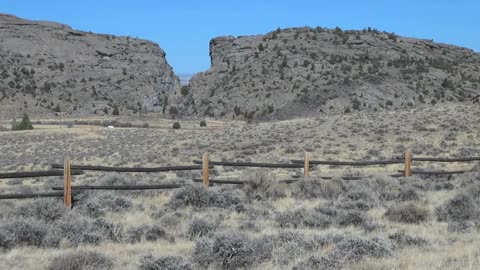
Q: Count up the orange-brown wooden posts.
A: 4